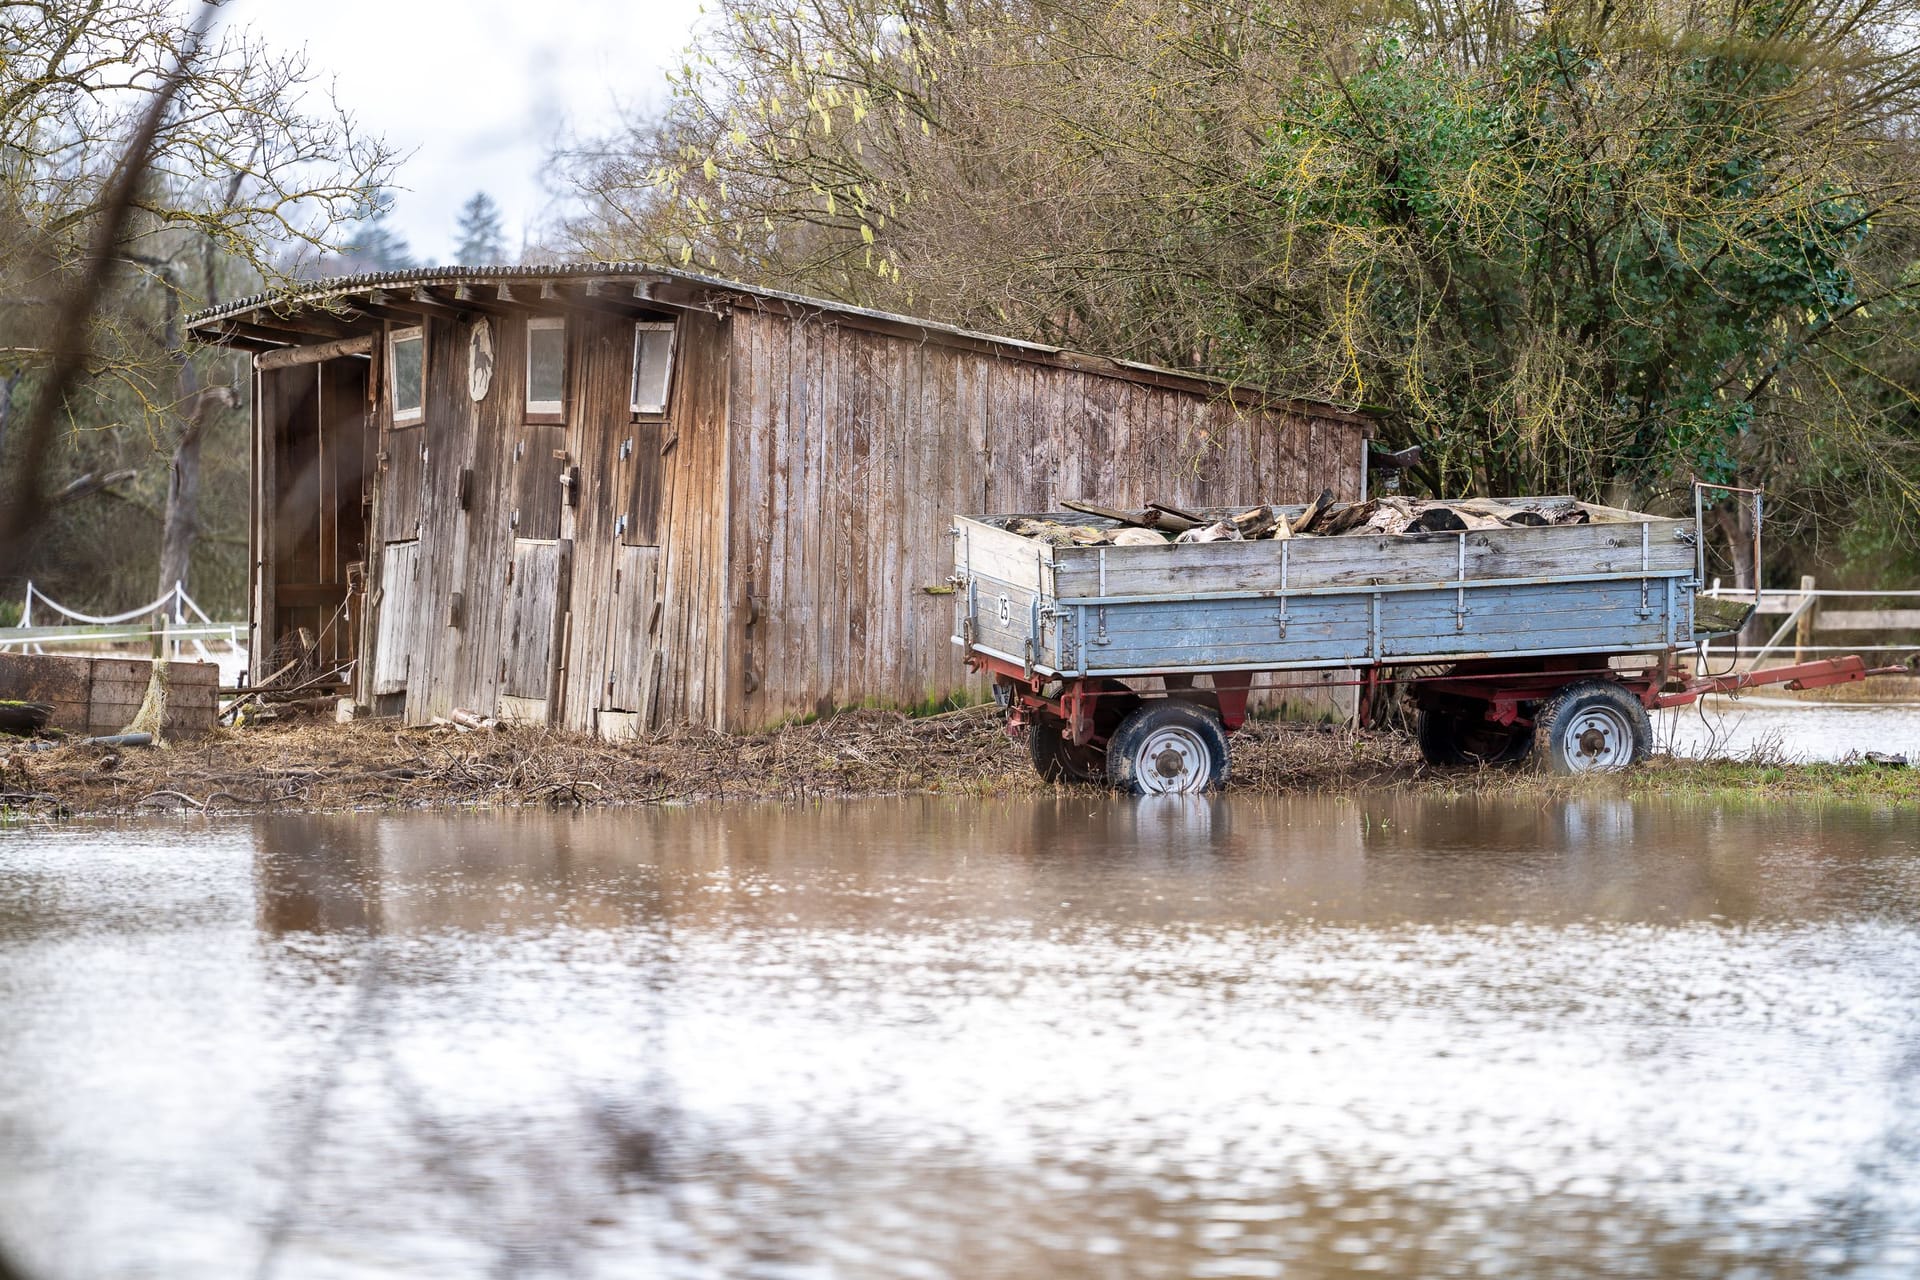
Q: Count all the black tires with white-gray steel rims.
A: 2